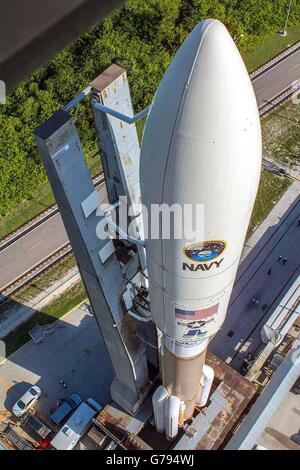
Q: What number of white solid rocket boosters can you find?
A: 3